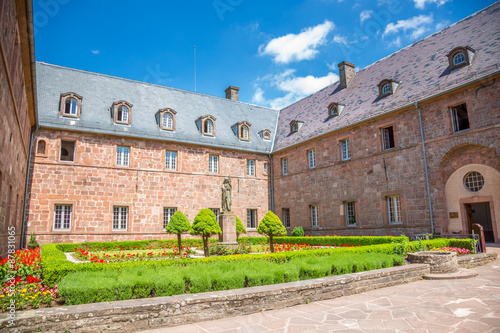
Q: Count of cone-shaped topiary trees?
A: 4